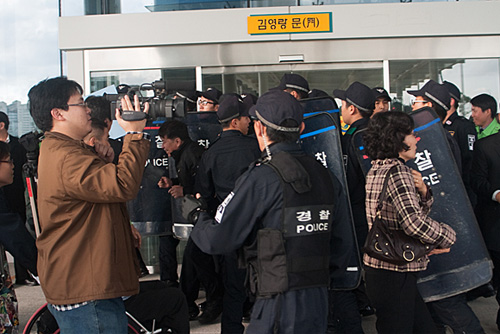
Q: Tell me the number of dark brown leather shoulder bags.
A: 1